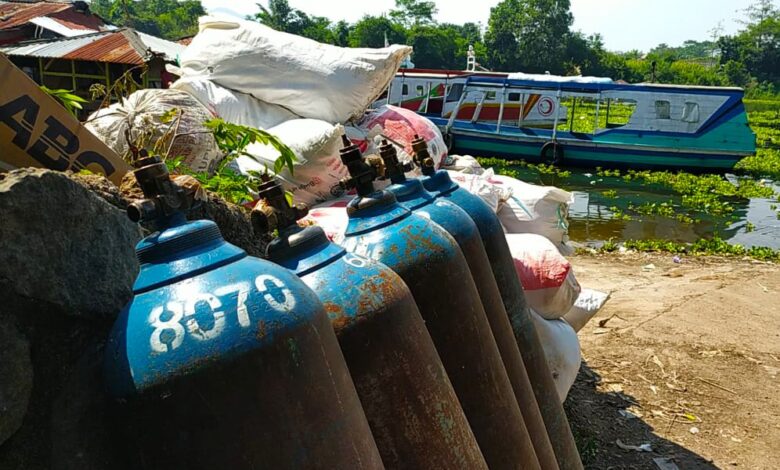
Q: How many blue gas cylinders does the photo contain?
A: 5